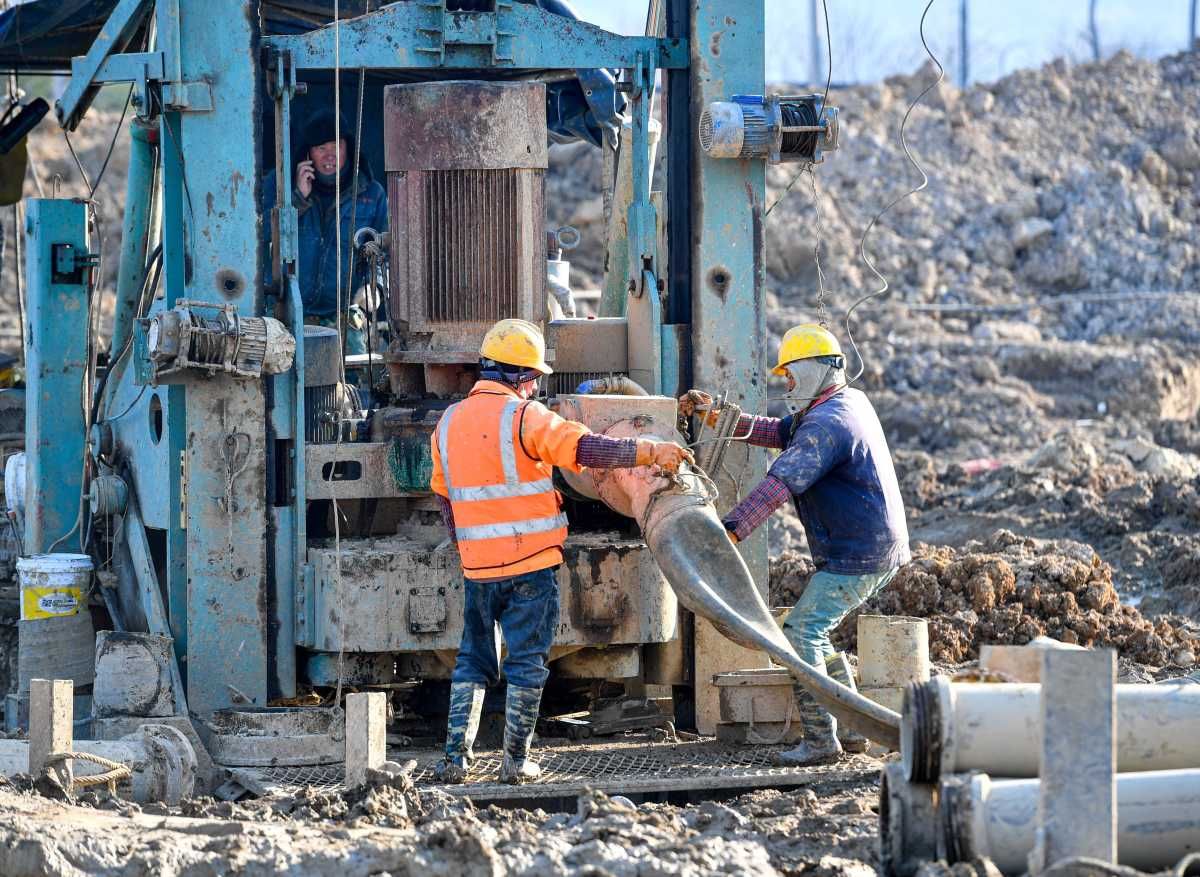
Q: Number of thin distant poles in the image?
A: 4